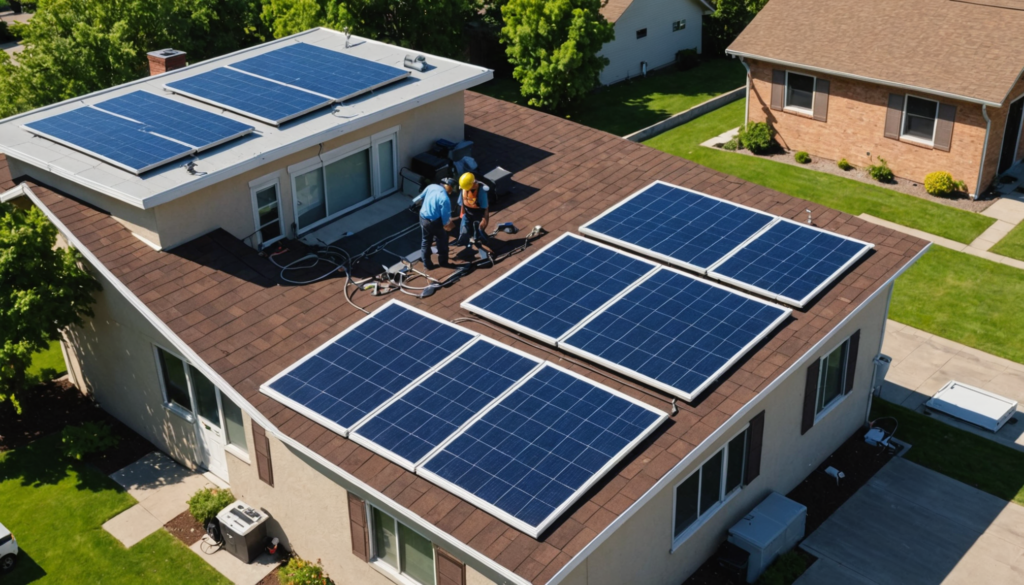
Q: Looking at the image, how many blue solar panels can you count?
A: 11